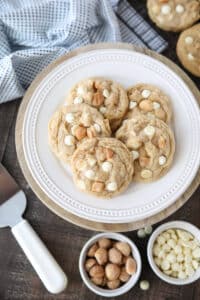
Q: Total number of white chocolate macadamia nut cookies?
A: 7